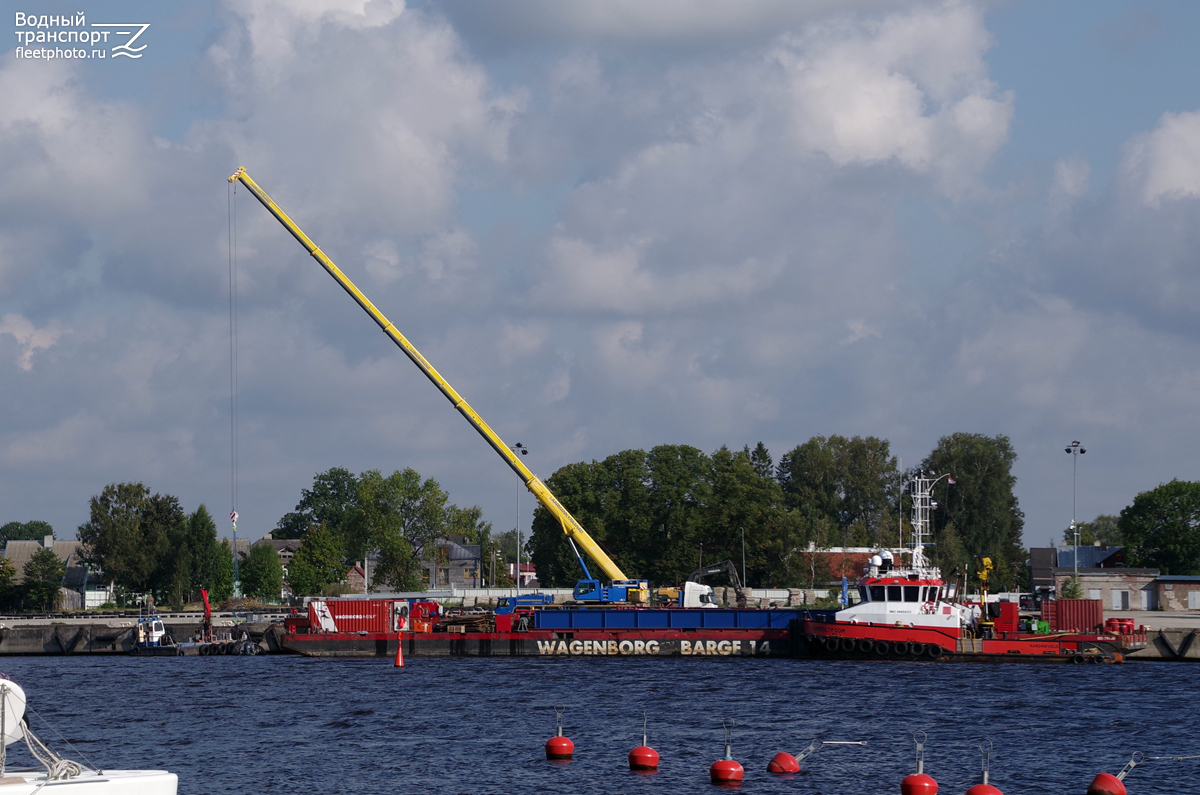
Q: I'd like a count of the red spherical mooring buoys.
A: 7